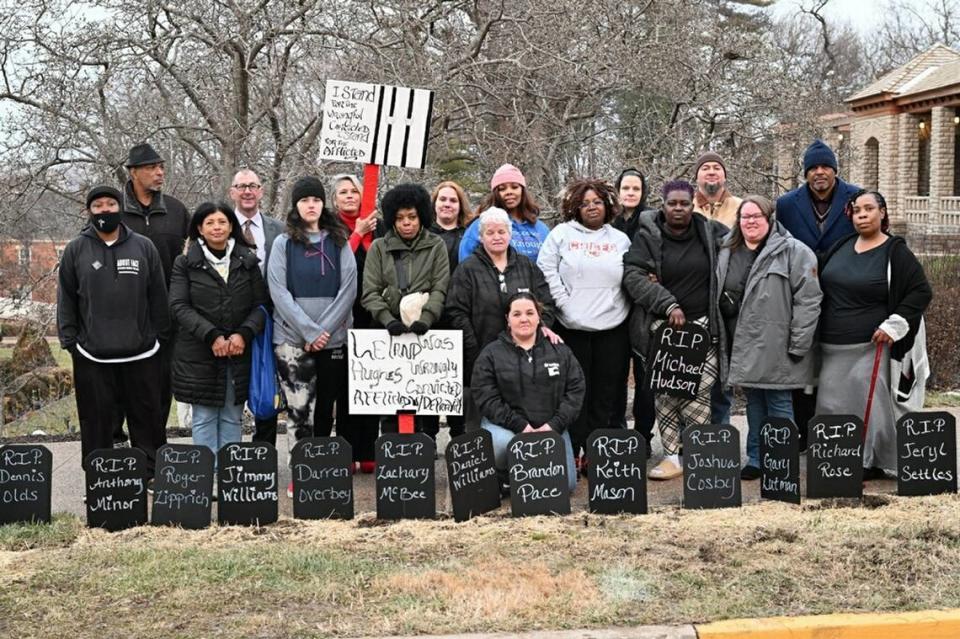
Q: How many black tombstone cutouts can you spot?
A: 14